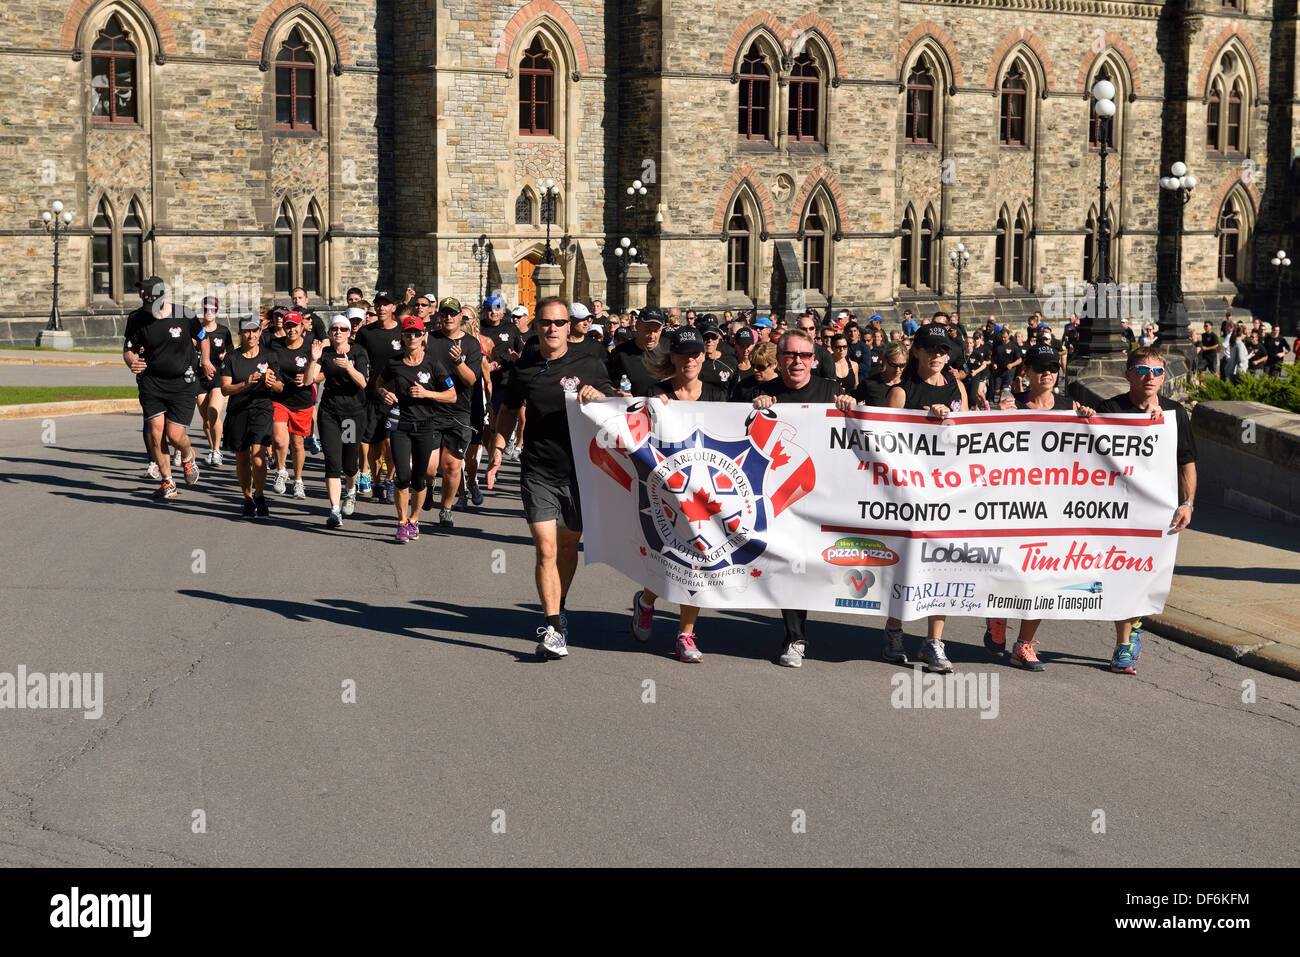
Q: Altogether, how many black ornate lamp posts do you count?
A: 8